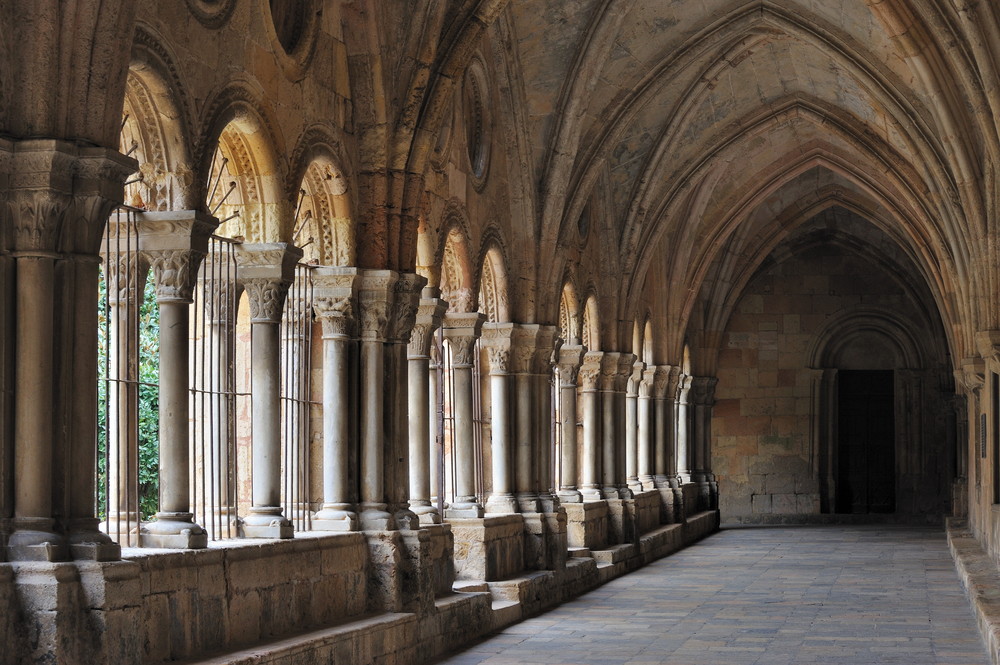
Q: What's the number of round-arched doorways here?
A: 1